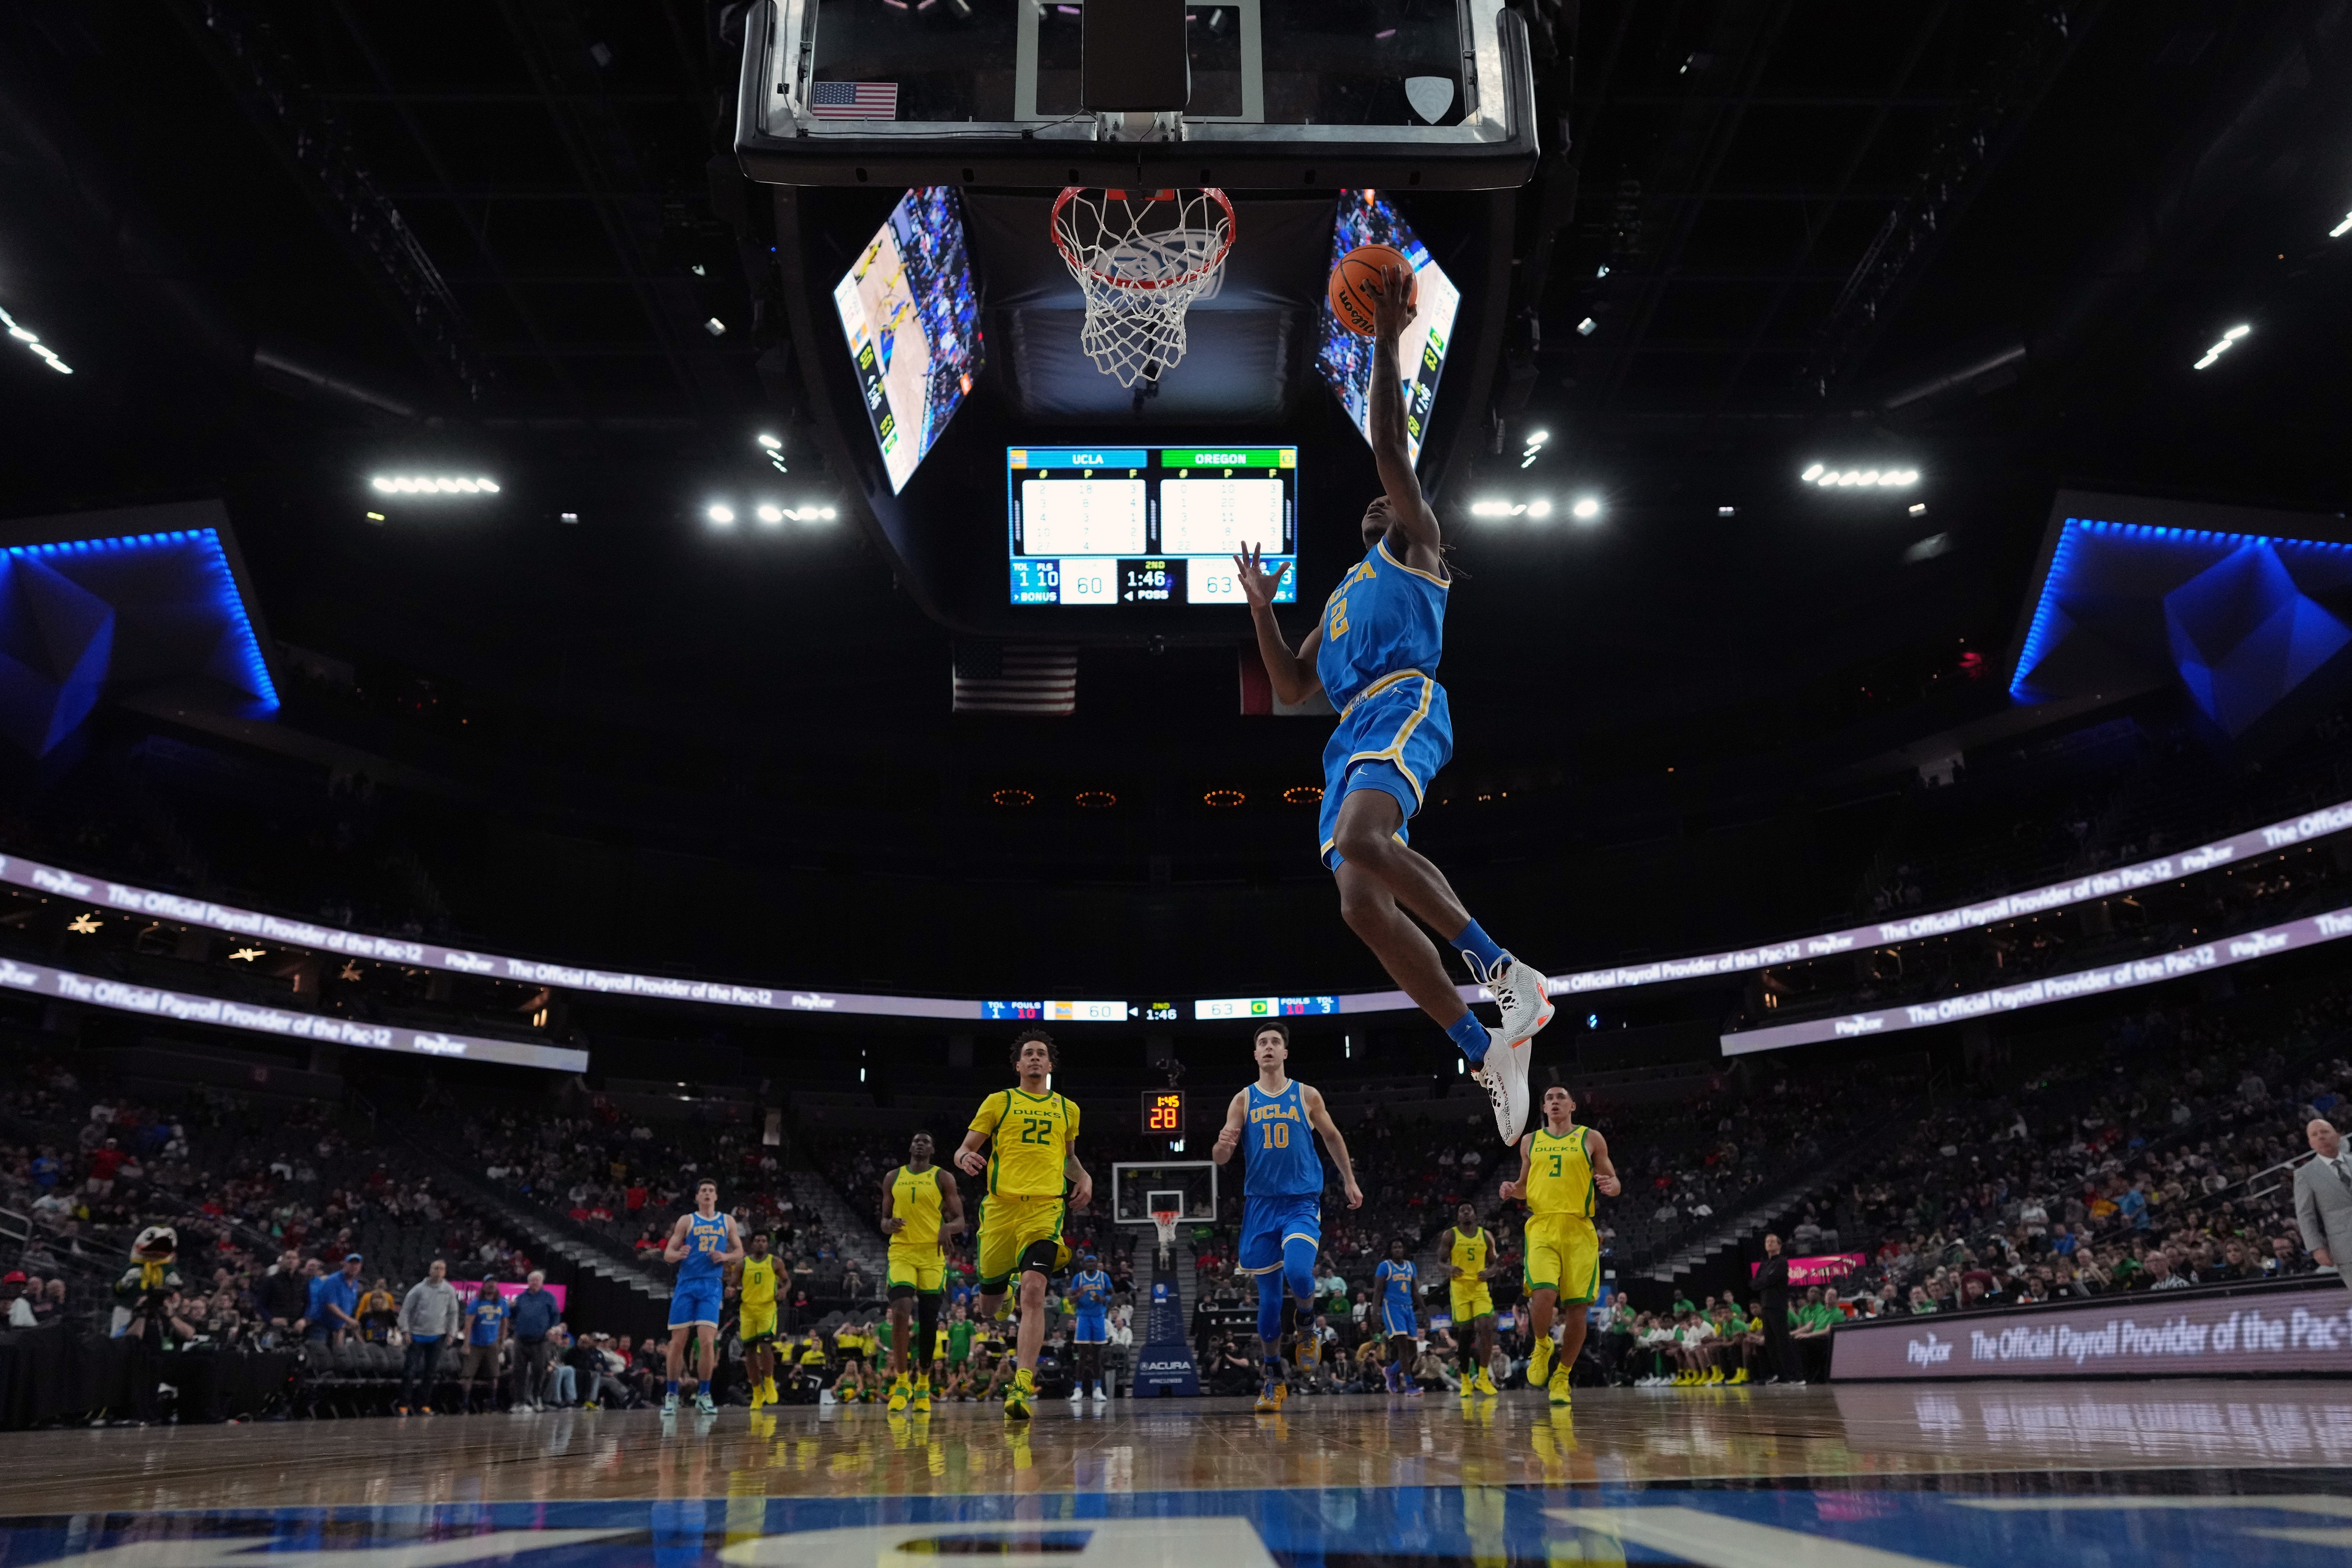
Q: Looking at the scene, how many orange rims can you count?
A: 2